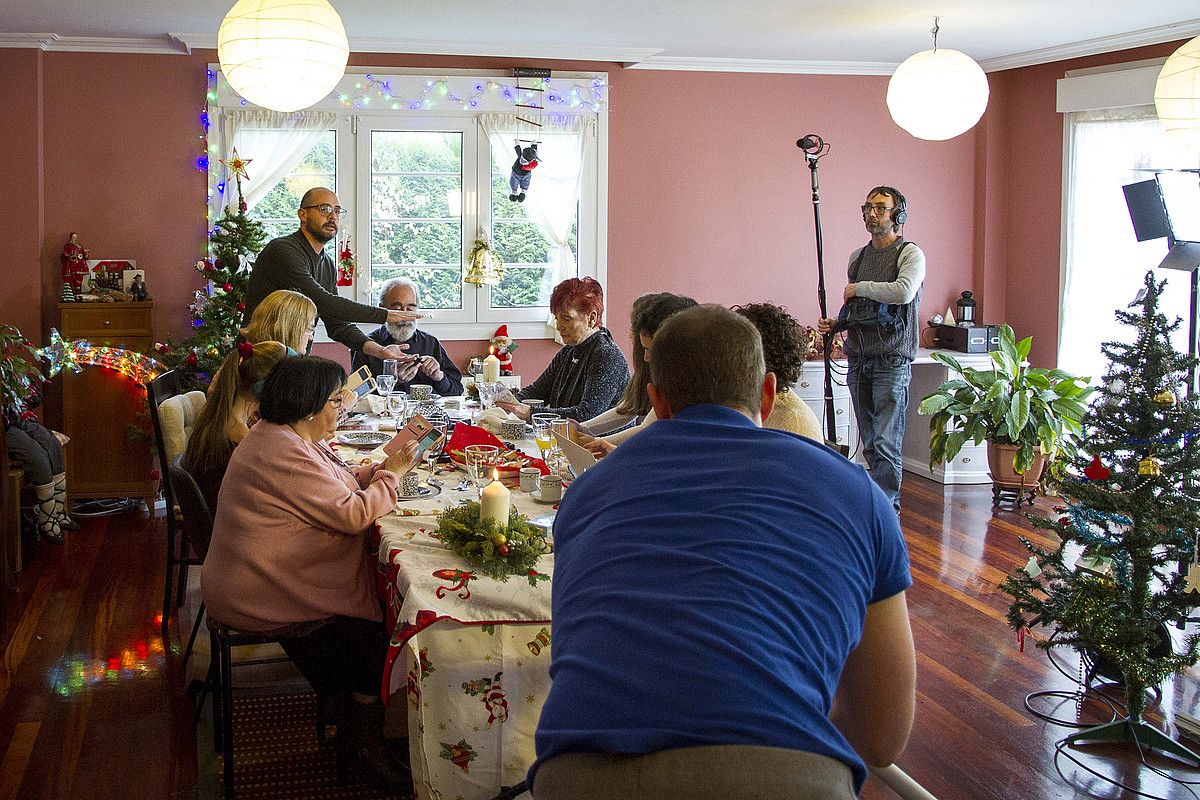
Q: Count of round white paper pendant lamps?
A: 3